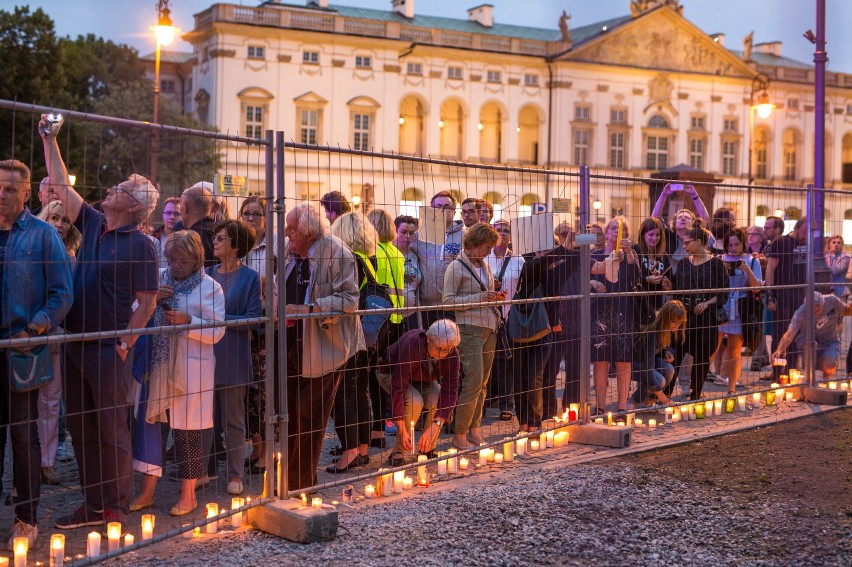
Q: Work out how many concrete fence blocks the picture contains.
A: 3